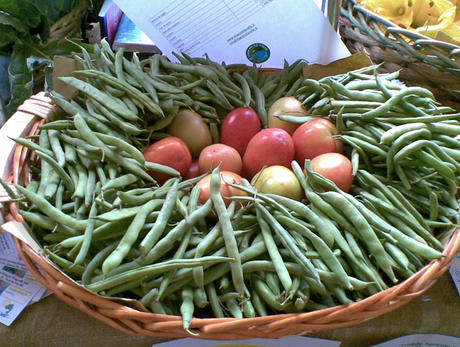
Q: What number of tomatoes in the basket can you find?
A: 11